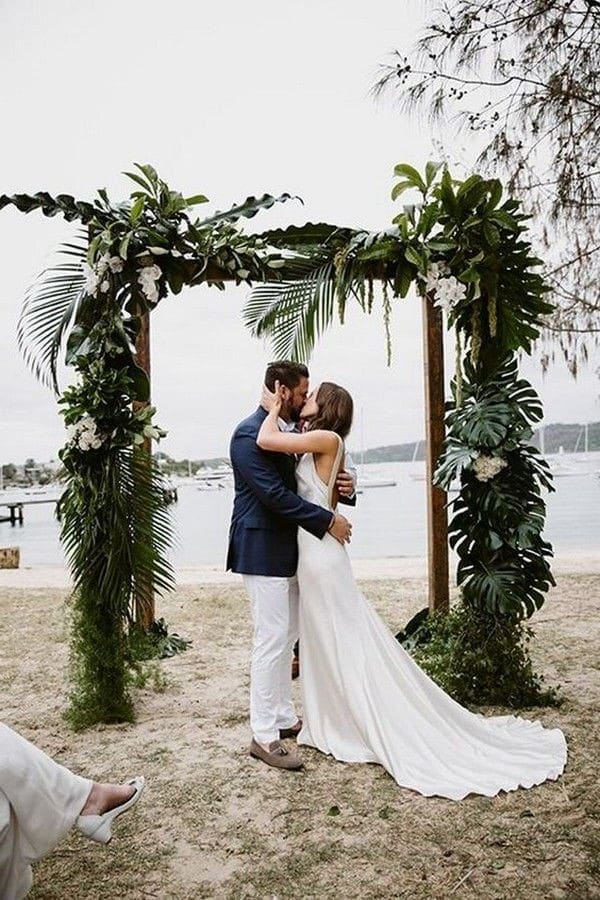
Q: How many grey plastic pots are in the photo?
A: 0